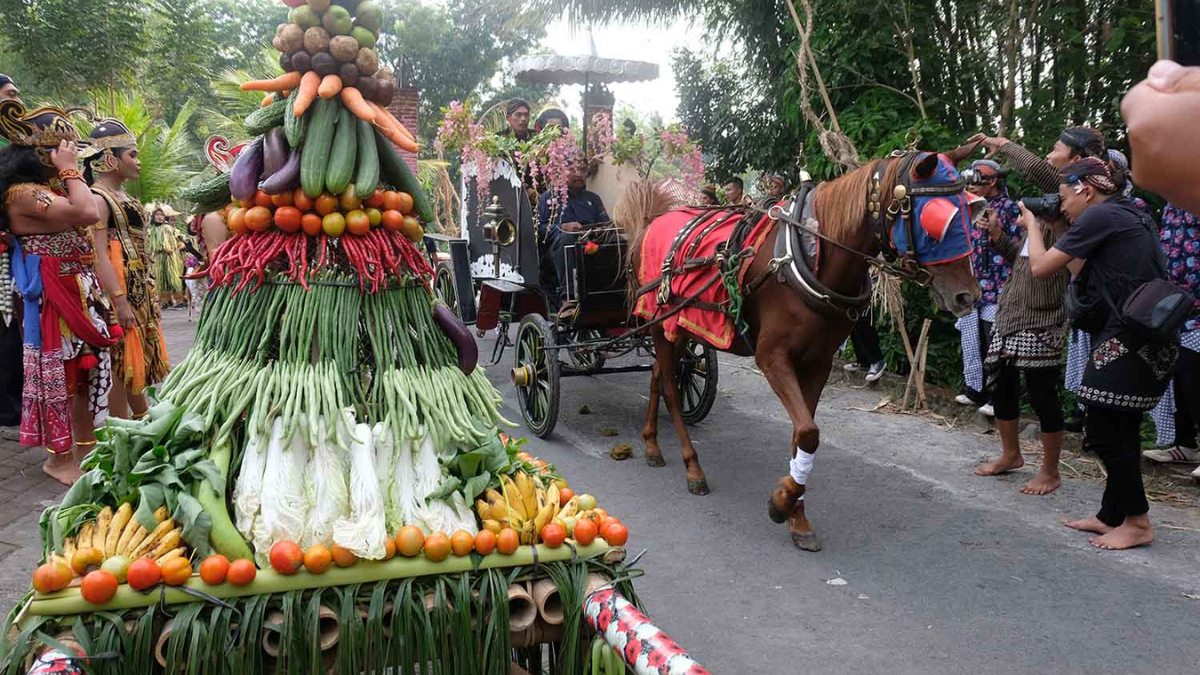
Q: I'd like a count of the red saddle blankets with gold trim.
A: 1